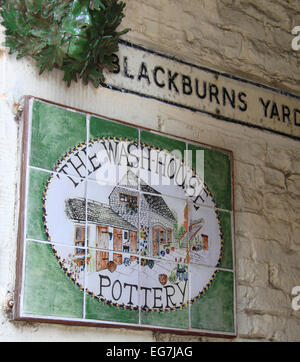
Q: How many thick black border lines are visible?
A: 2